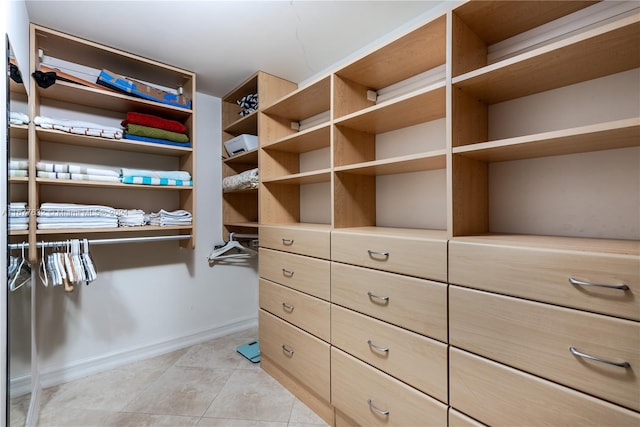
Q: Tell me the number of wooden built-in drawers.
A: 12